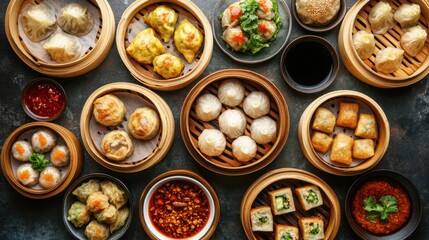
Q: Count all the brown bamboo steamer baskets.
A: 8